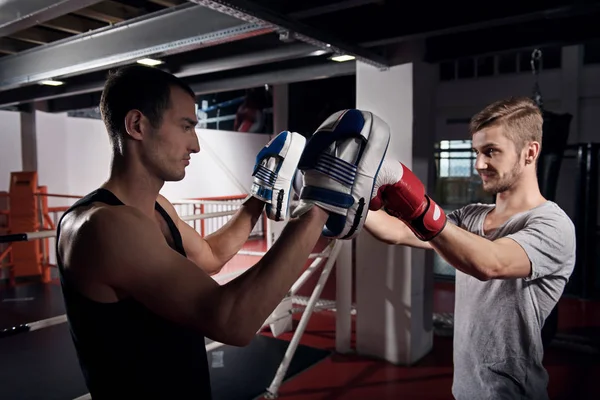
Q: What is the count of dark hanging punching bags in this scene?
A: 1